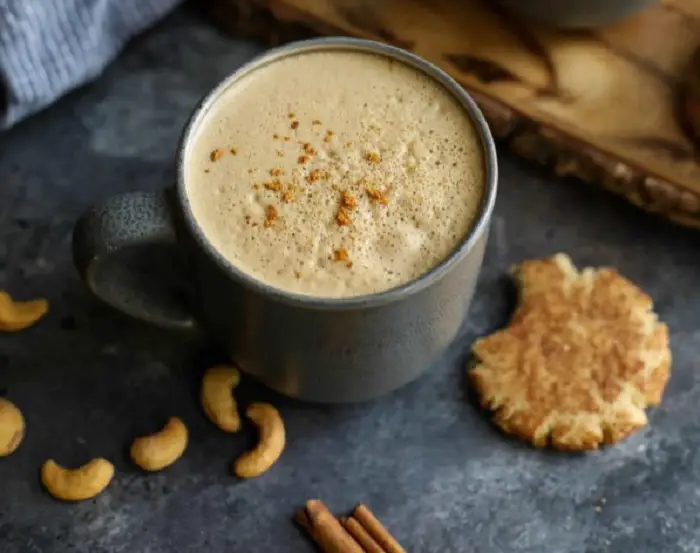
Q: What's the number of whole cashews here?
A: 4